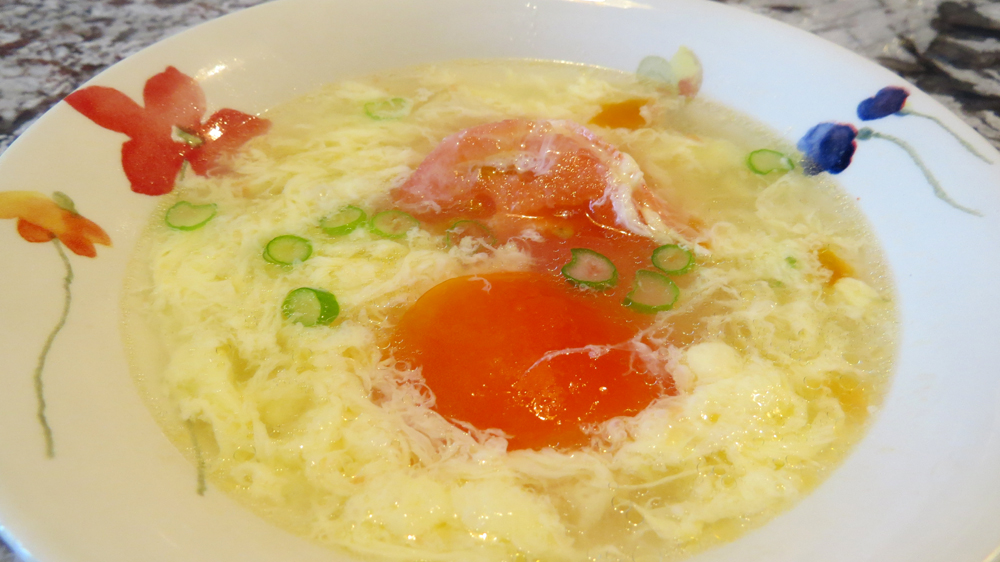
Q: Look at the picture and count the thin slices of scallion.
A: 11